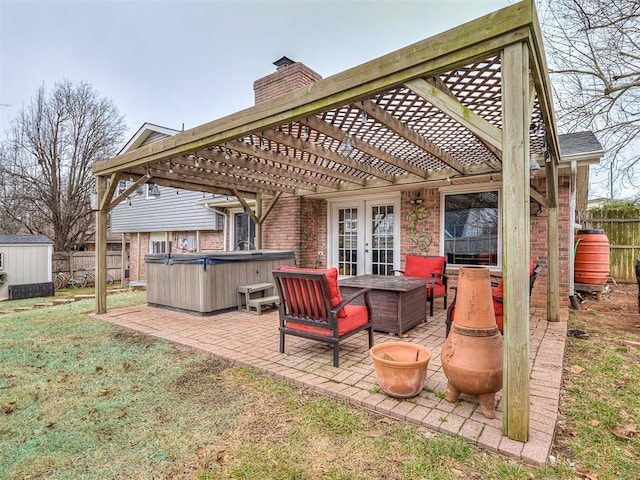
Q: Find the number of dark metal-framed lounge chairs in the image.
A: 3